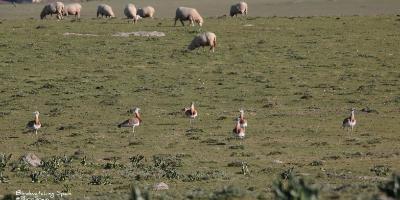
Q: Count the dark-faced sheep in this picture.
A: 0